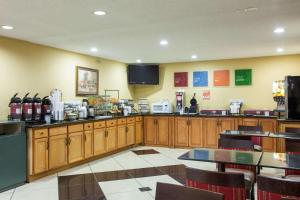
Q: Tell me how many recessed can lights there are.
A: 8